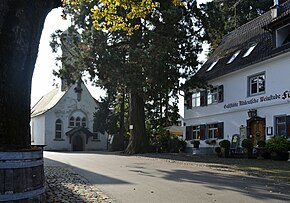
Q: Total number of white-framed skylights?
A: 3